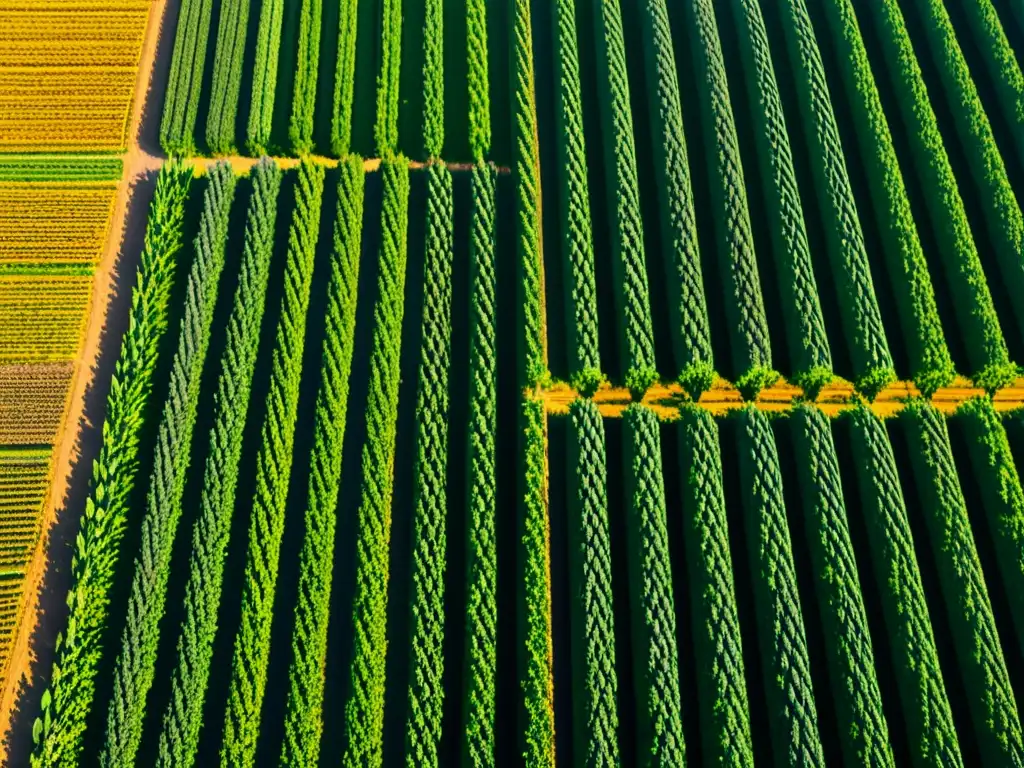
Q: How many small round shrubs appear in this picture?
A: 8